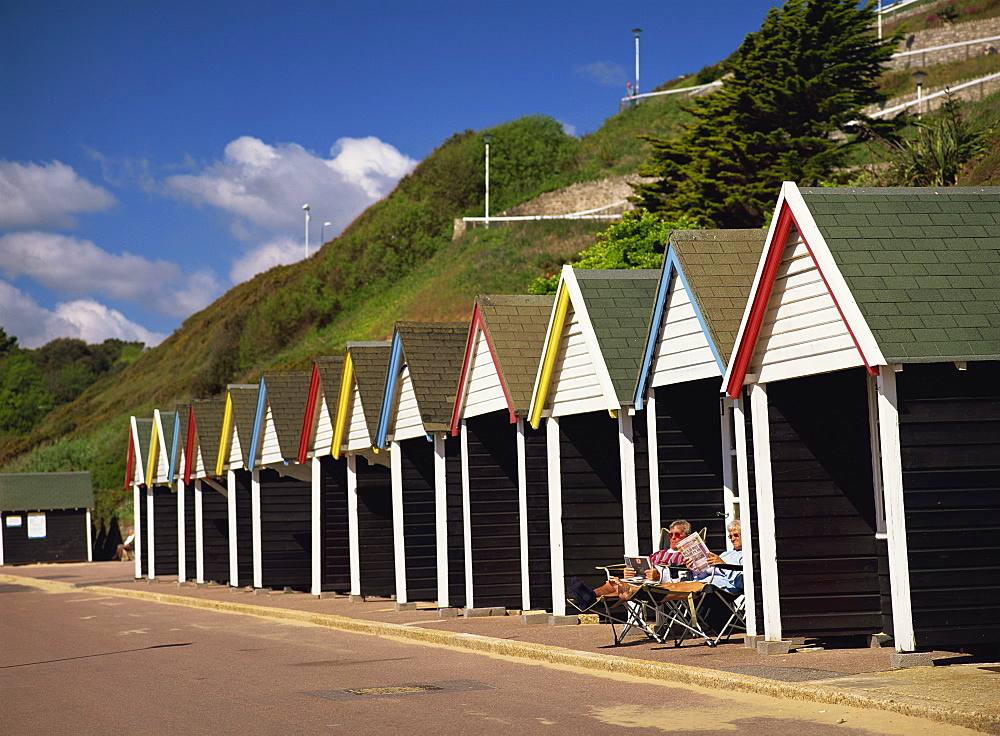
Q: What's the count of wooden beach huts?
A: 14